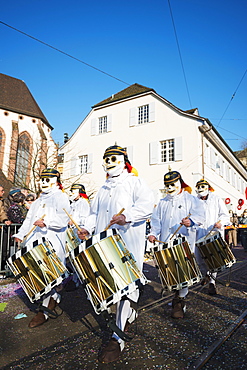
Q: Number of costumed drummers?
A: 5